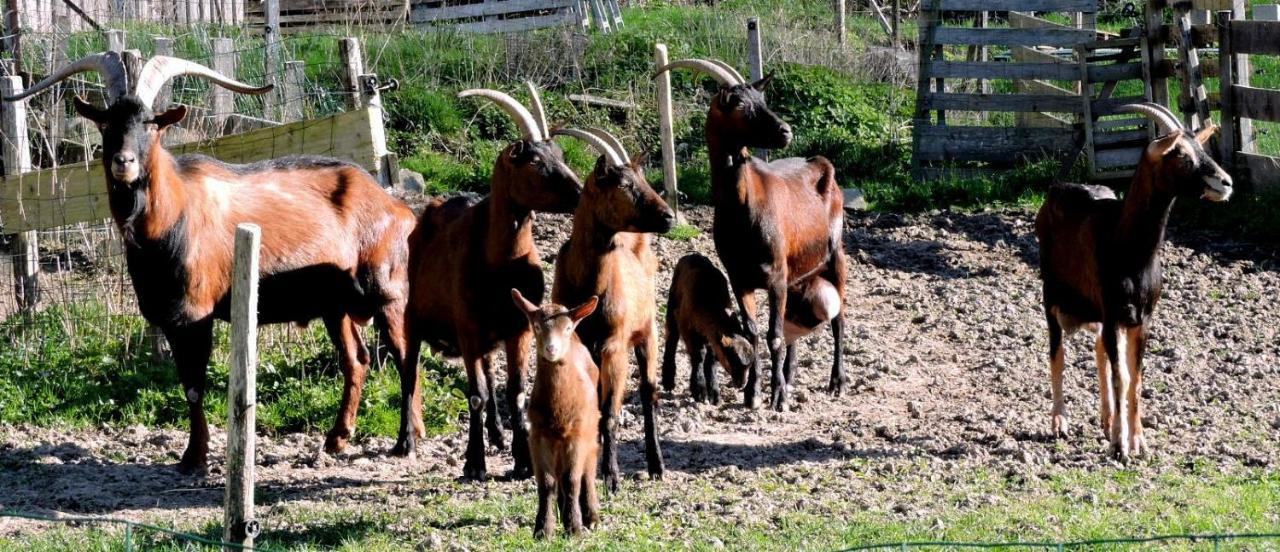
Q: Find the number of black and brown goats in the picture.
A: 7